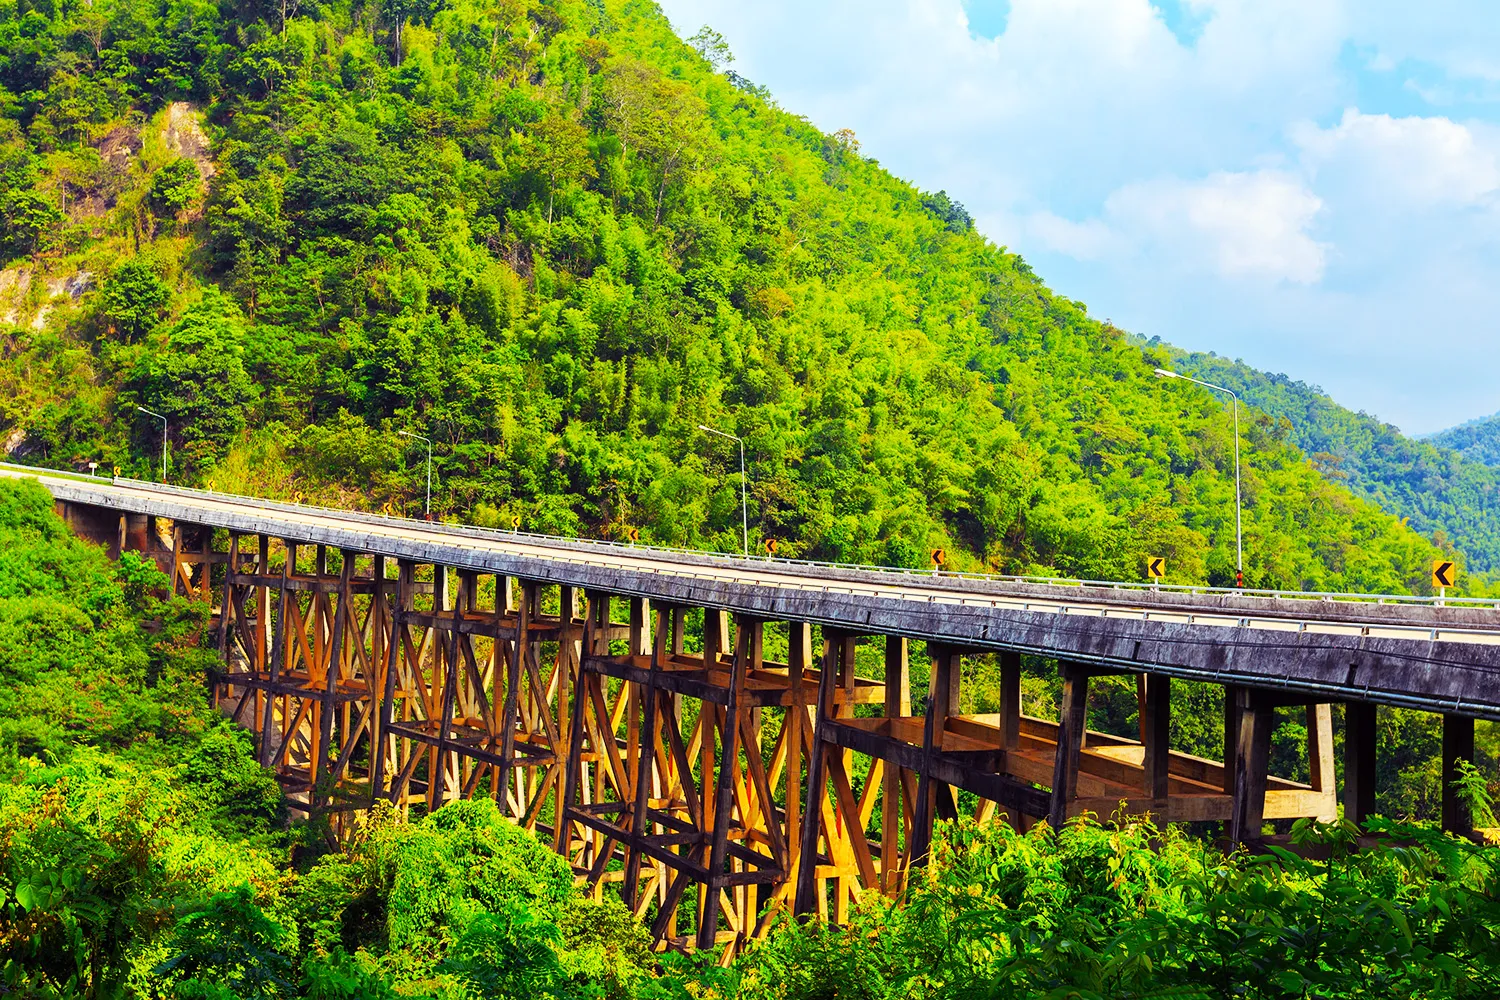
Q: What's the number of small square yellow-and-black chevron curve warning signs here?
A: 10